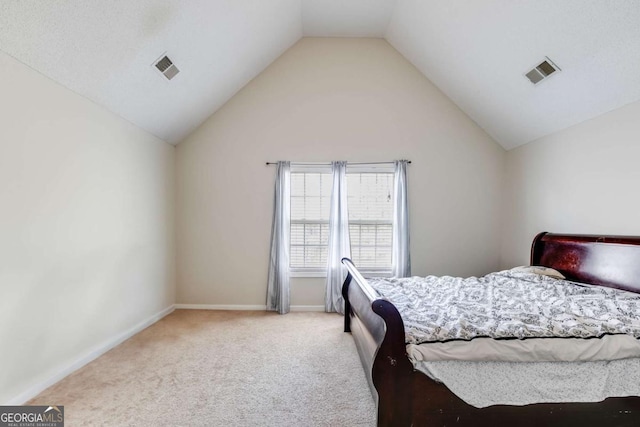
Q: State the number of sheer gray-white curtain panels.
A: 3